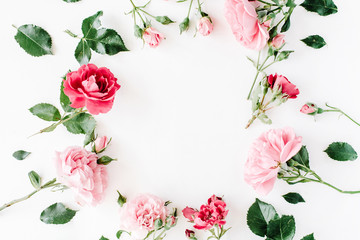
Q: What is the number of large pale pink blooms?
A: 4